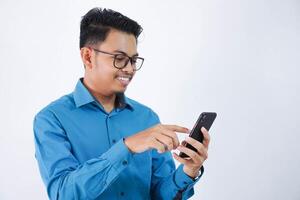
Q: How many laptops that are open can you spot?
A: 0